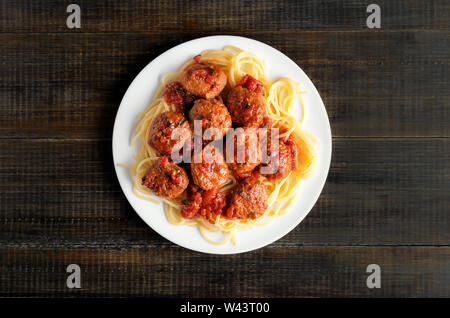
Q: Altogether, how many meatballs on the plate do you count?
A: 9